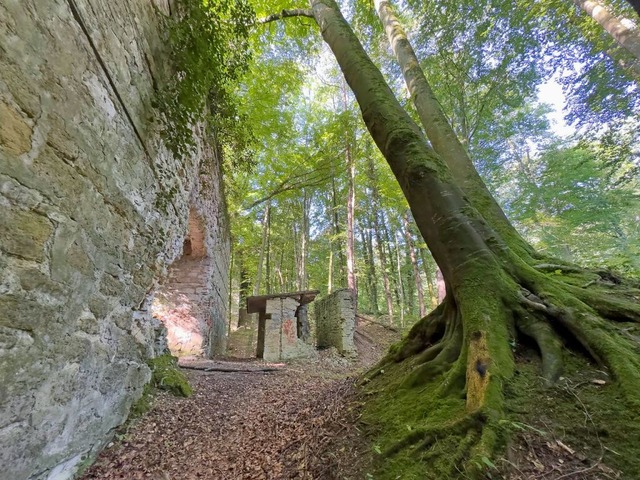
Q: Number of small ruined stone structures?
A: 2